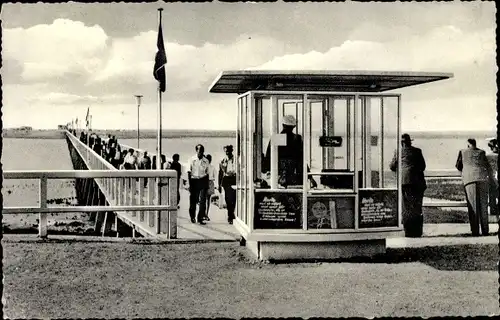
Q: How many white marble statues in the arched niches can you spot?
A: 0